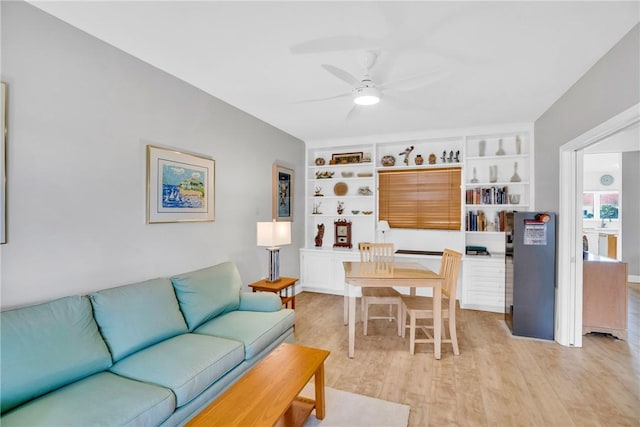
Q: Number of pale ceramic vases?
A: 6